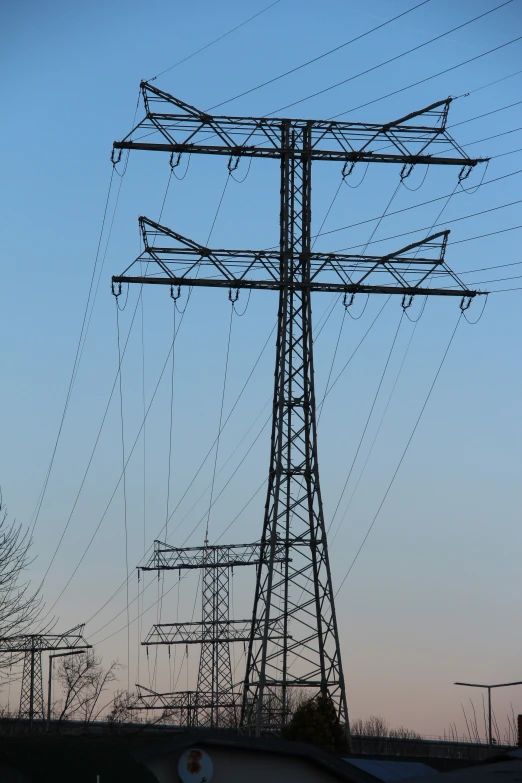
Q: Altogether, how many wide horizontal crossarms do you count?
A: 6